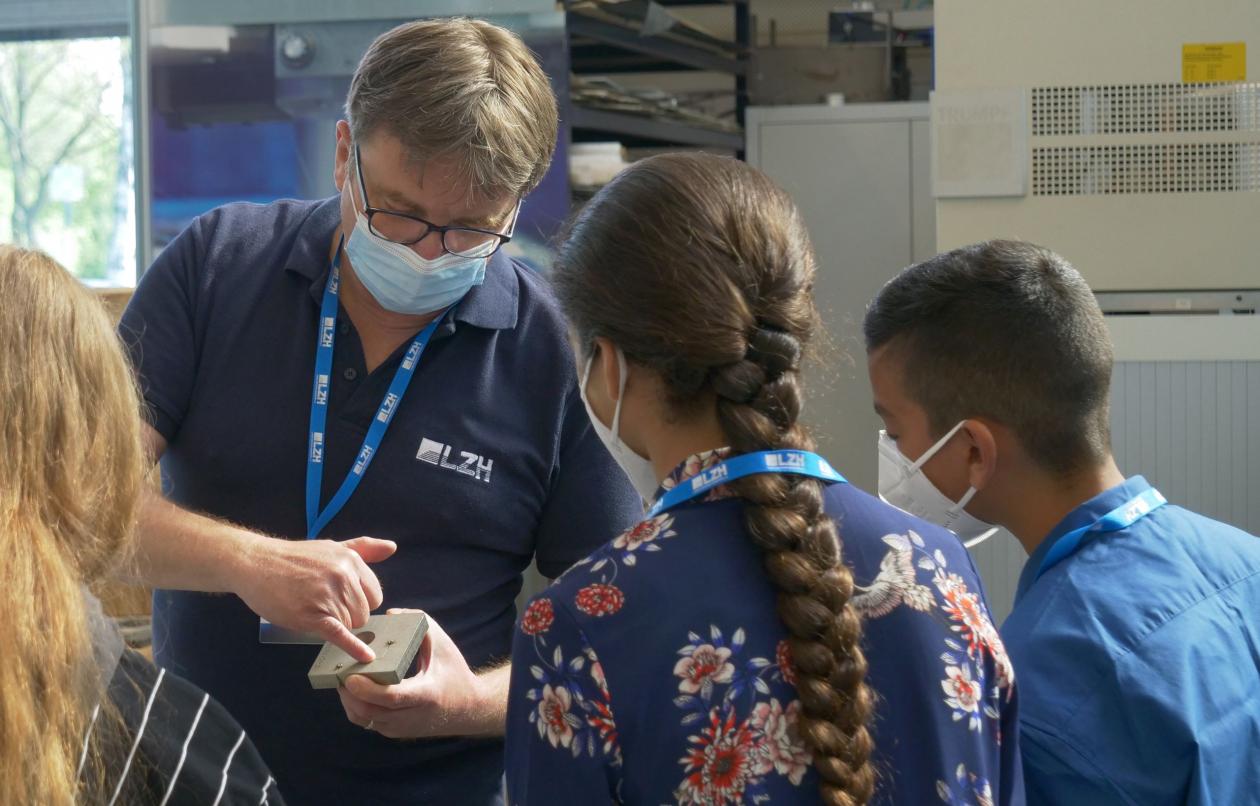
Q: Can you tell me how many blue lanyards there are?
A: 3